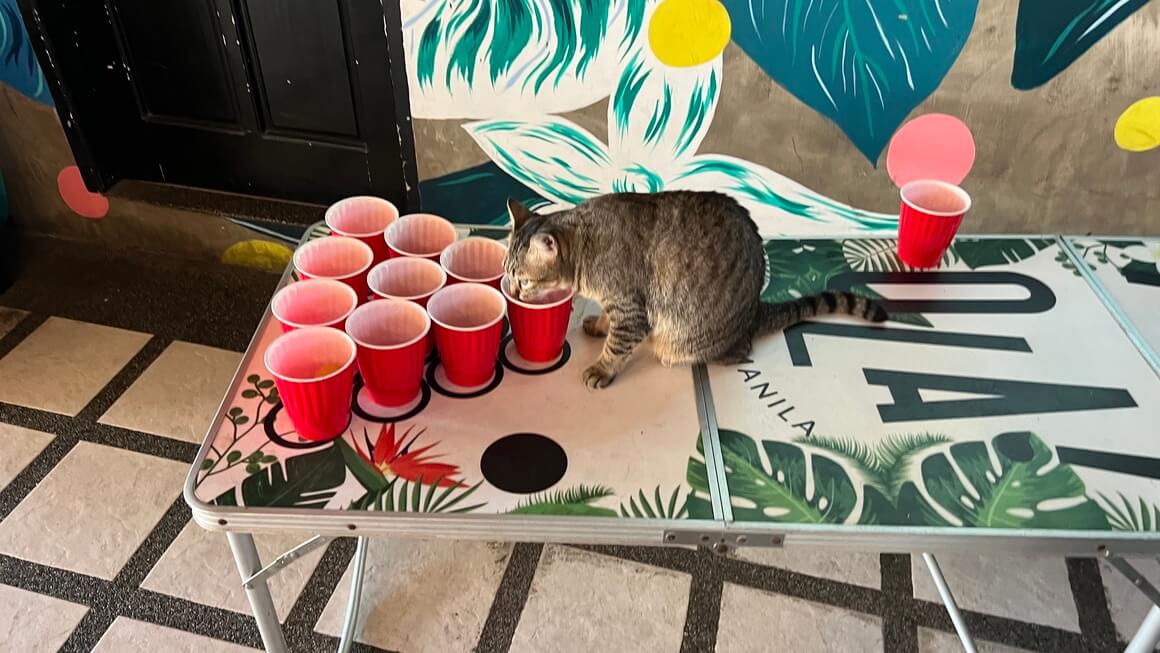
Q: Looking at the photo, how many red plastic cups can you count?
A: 11